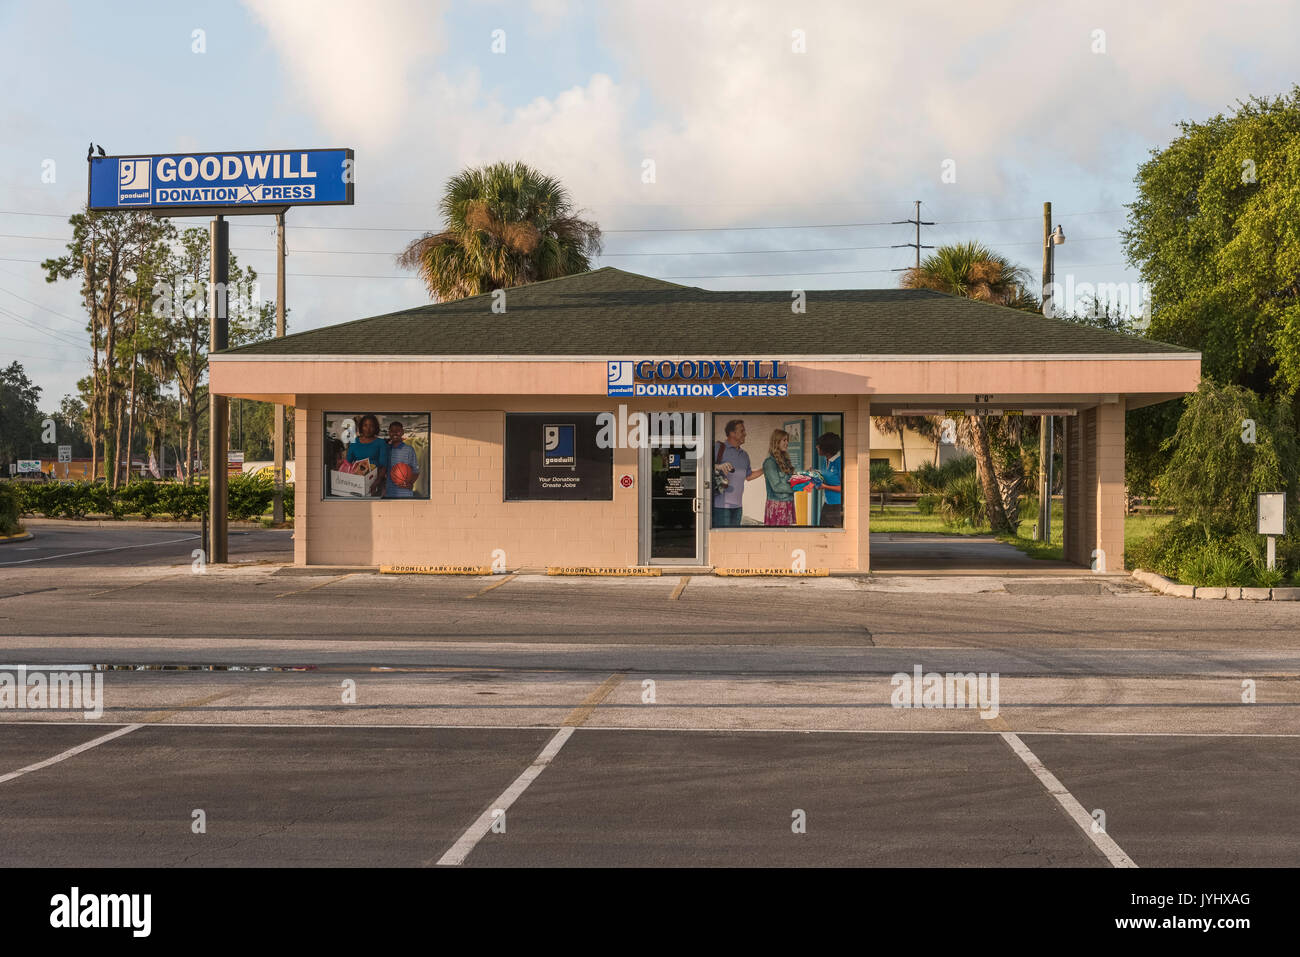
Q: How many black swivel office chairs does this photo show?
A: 0